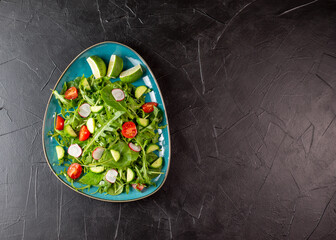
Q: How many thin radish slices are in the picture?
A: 6